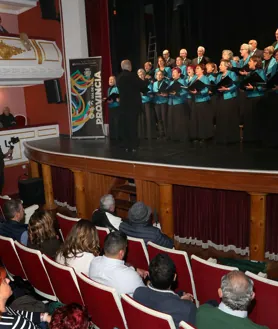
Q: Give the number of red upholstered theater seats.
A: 13